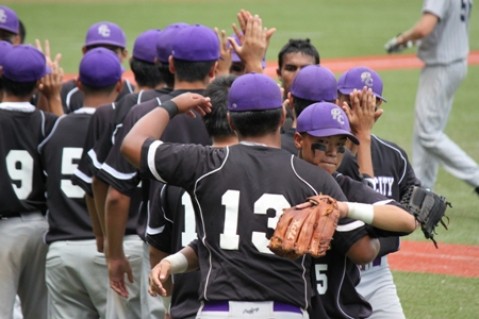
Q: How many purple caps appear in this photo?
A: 13